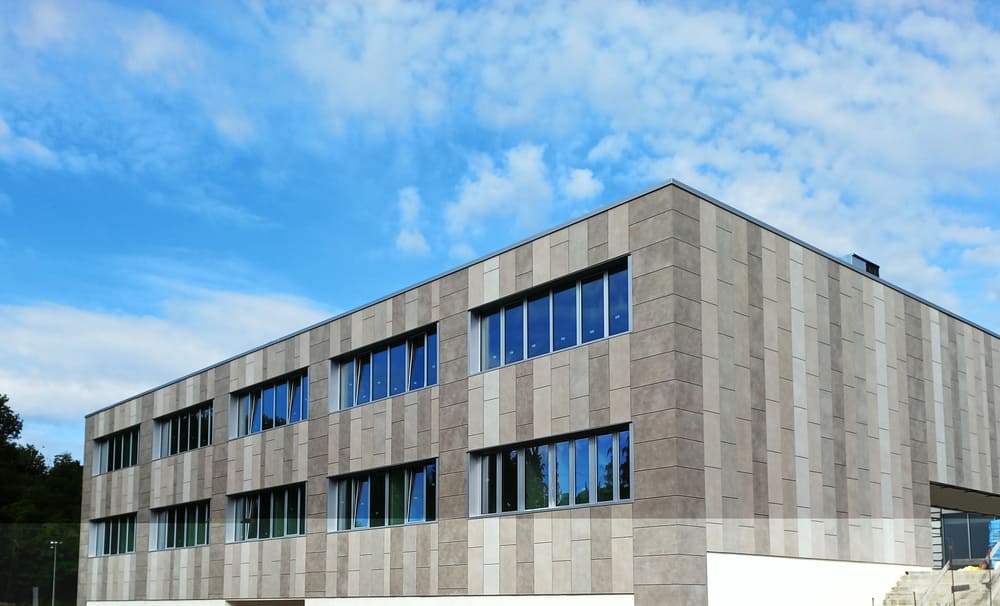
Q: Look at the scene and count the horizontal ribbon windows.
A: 10